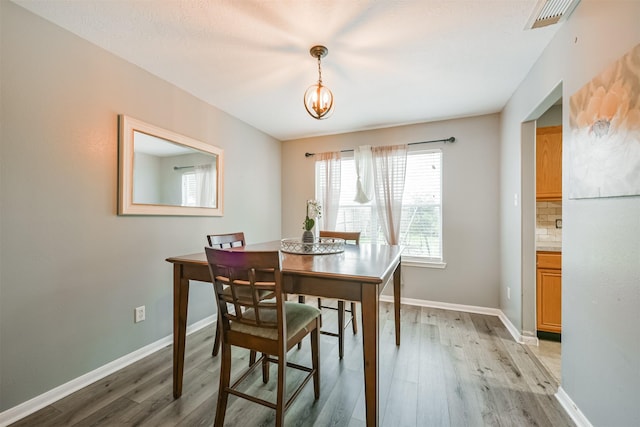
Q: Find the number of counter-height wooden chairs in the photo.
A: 3